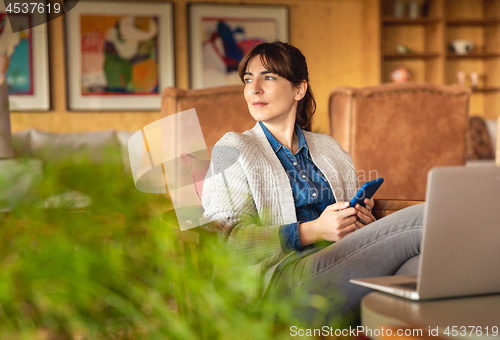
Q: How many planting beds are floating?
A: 0